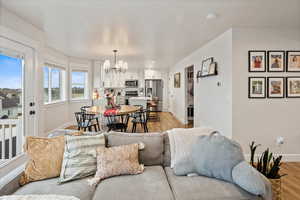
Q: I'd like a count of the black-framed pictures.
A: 6